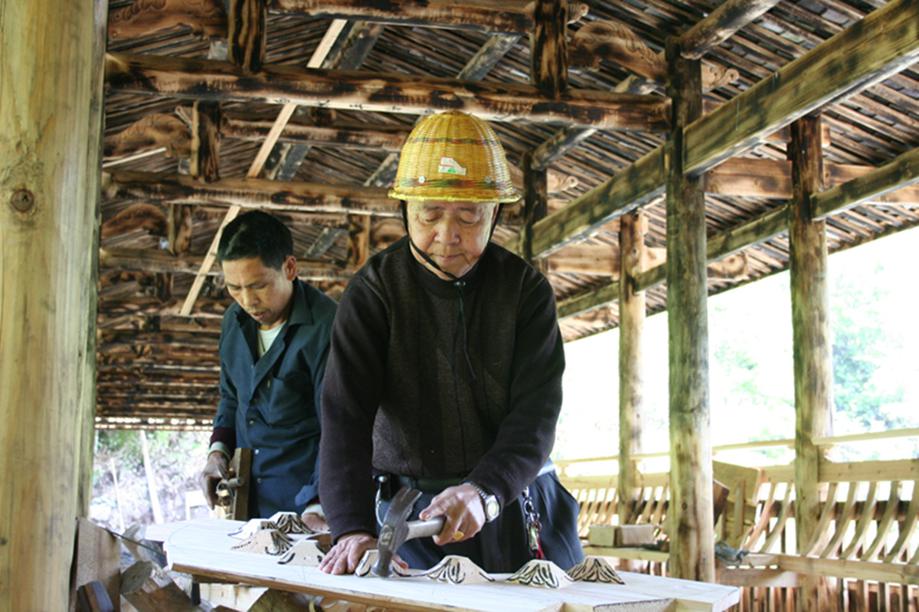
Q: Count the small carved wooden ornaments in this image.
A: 8